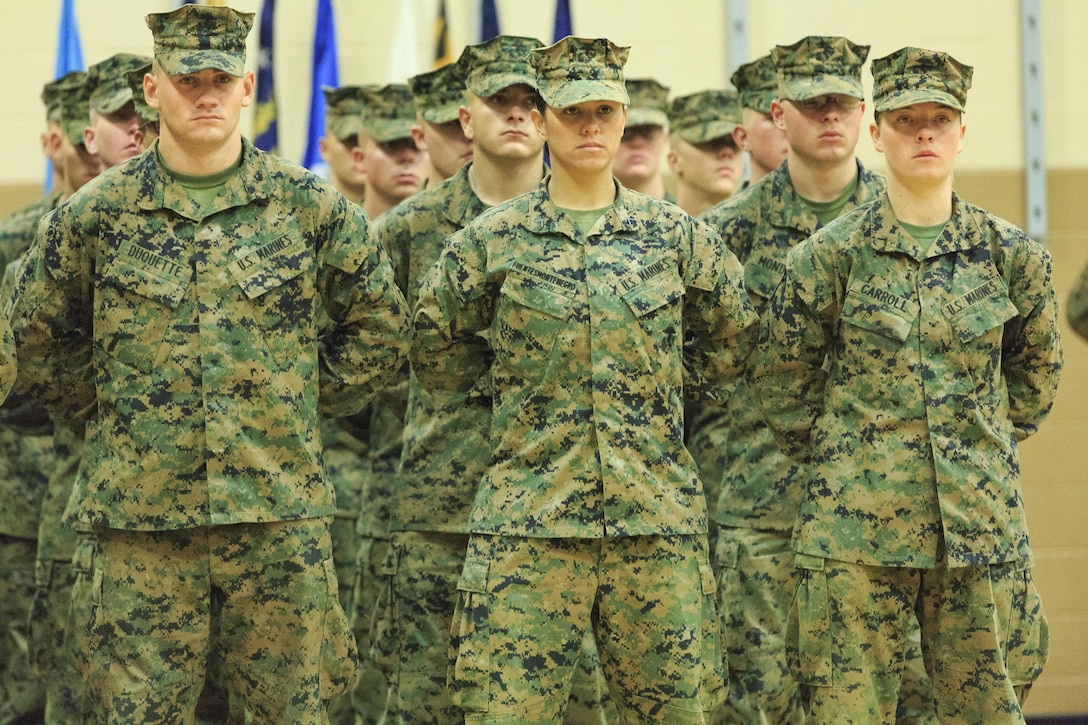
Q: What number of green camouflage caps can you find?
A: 15